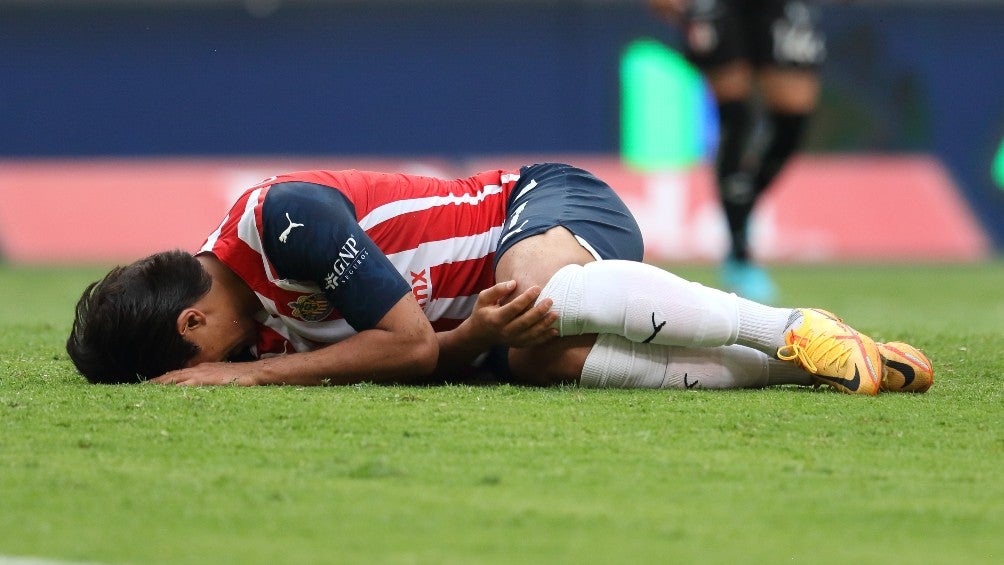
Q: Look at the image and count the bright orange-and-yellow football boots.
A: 2